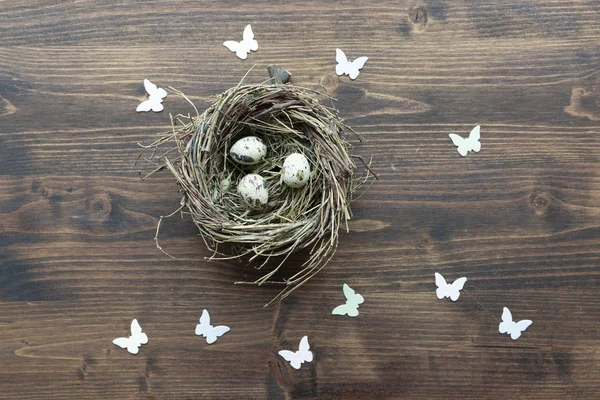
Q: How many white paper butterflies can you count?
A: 10